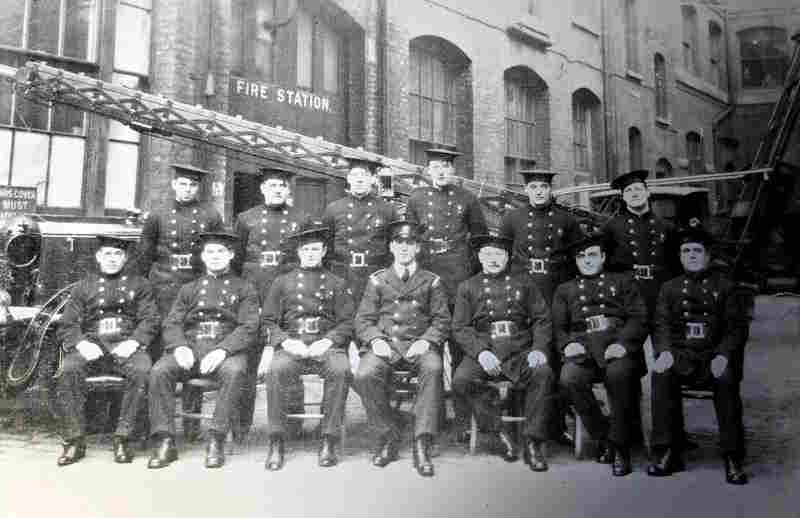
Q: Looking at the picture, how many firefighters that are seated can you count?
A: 7